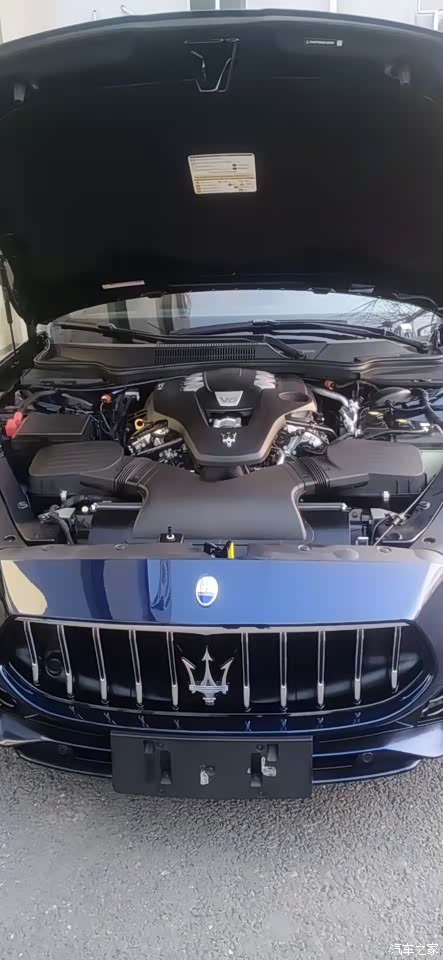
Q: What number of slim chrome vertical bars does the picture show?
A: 10